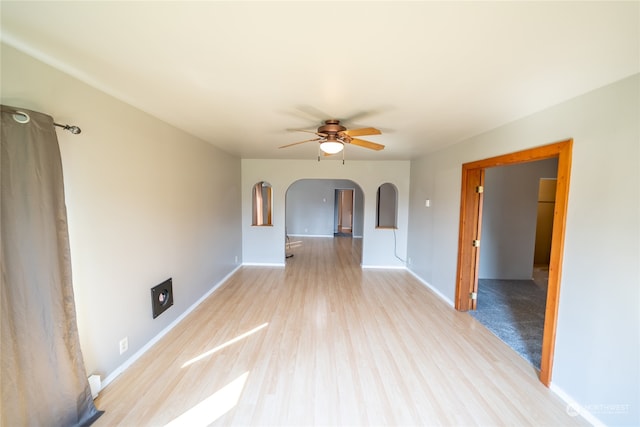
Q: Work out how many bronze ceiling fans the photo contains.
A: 1